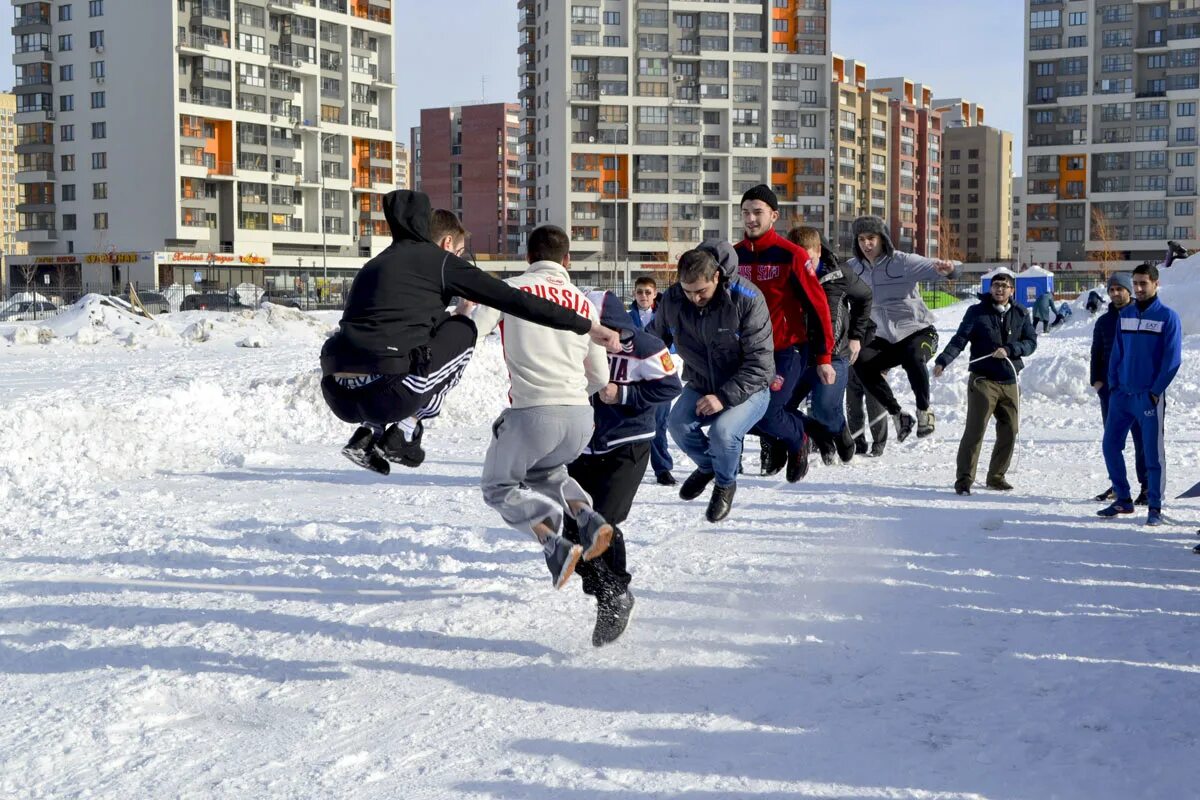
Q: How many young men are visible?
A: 11